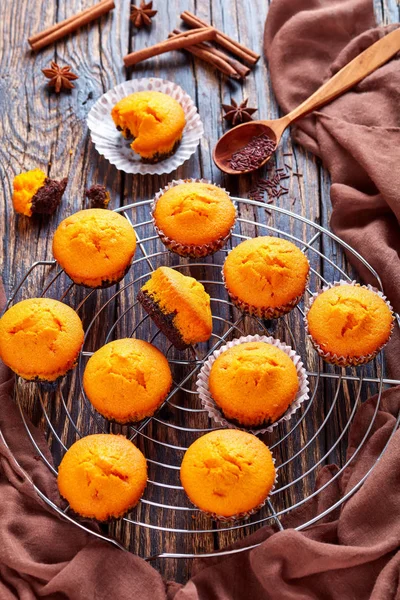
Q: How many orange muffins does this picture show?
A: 11